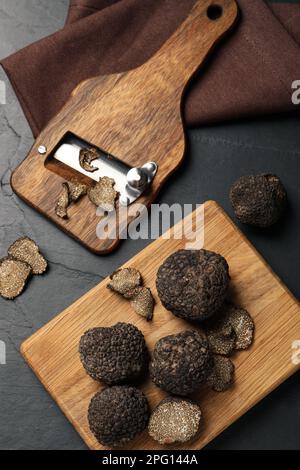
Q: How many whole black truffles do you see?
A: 5